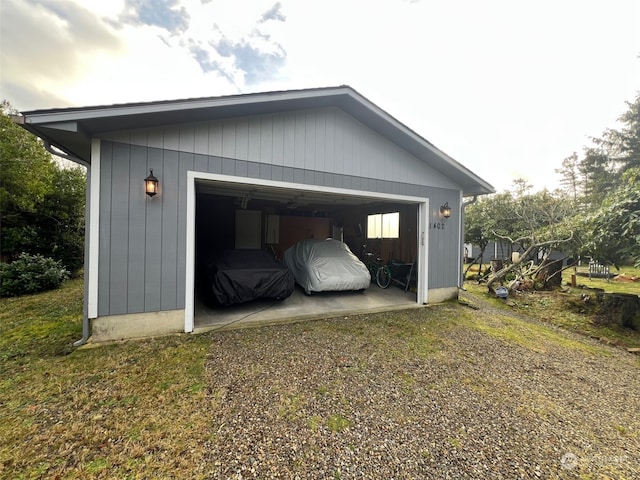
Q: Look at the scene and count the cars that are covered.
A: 2